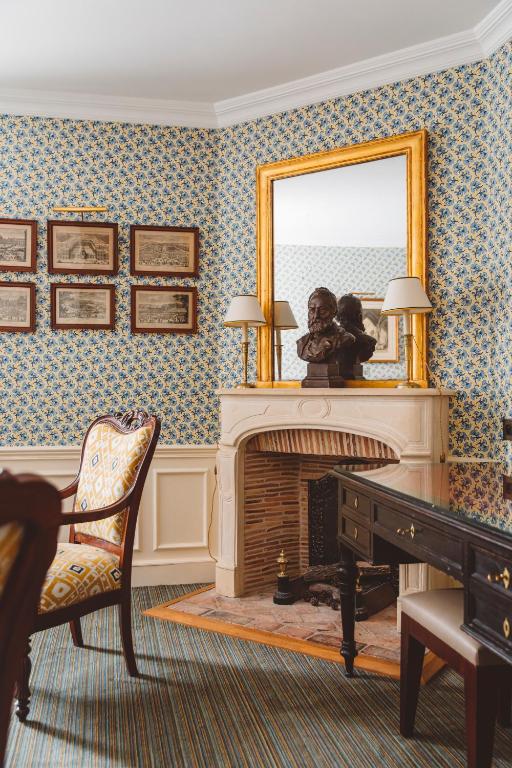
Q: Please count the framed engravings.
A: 6